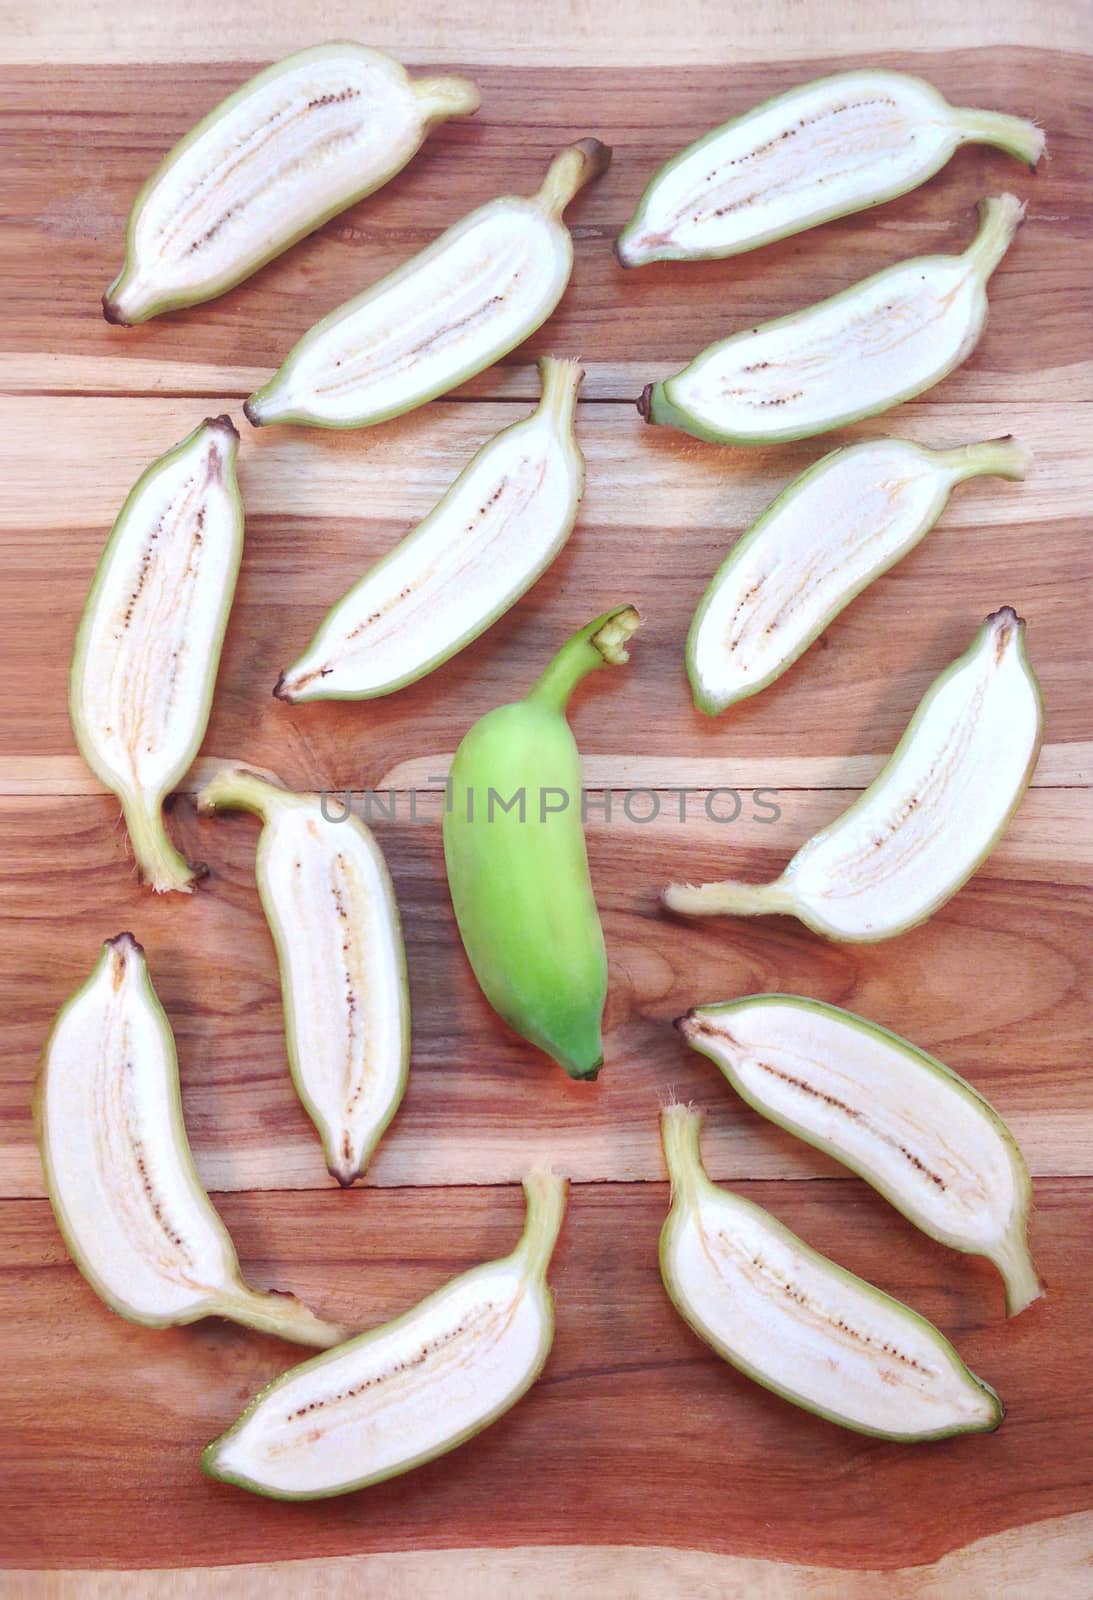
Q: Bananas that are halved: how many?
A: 13